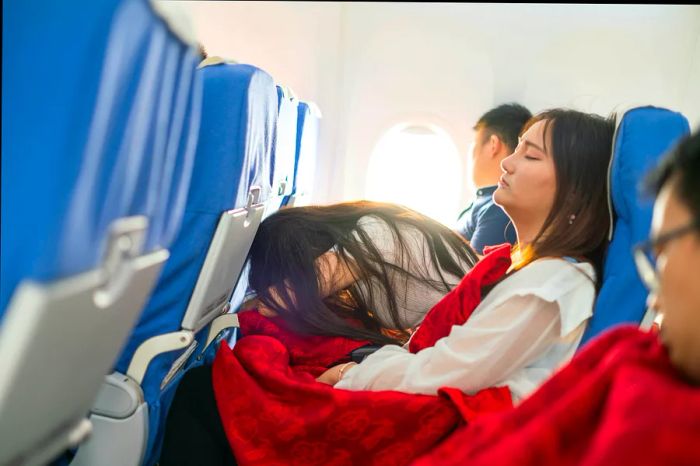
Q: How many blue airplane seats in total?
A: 5